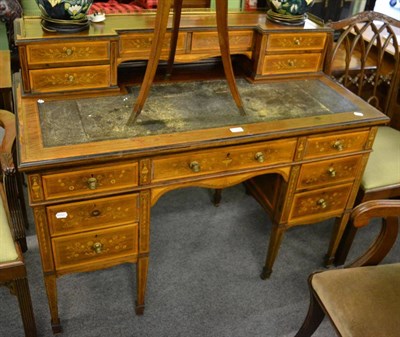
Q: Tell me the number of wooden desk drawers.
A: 13